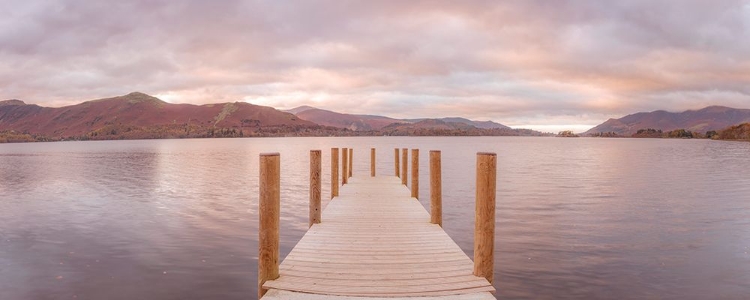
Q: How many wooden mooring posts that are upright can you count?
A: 11